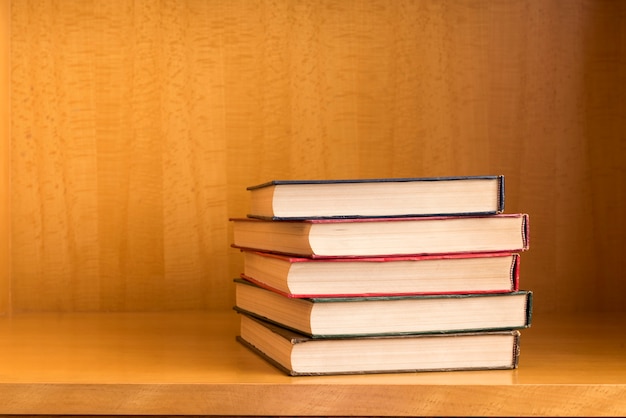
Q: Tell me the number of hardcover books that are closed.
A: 5